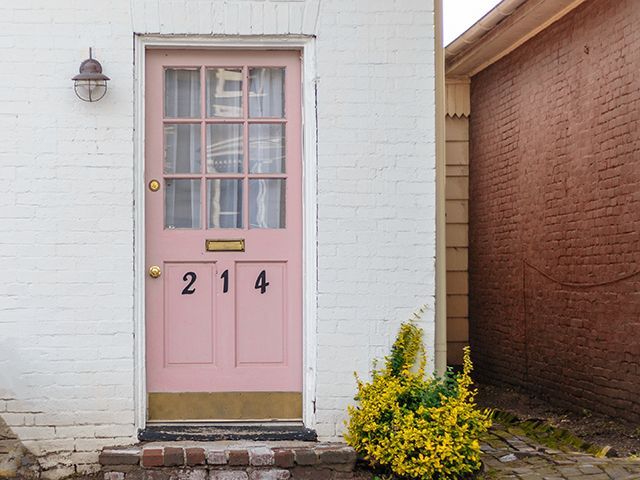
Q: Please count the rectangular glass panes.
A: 9